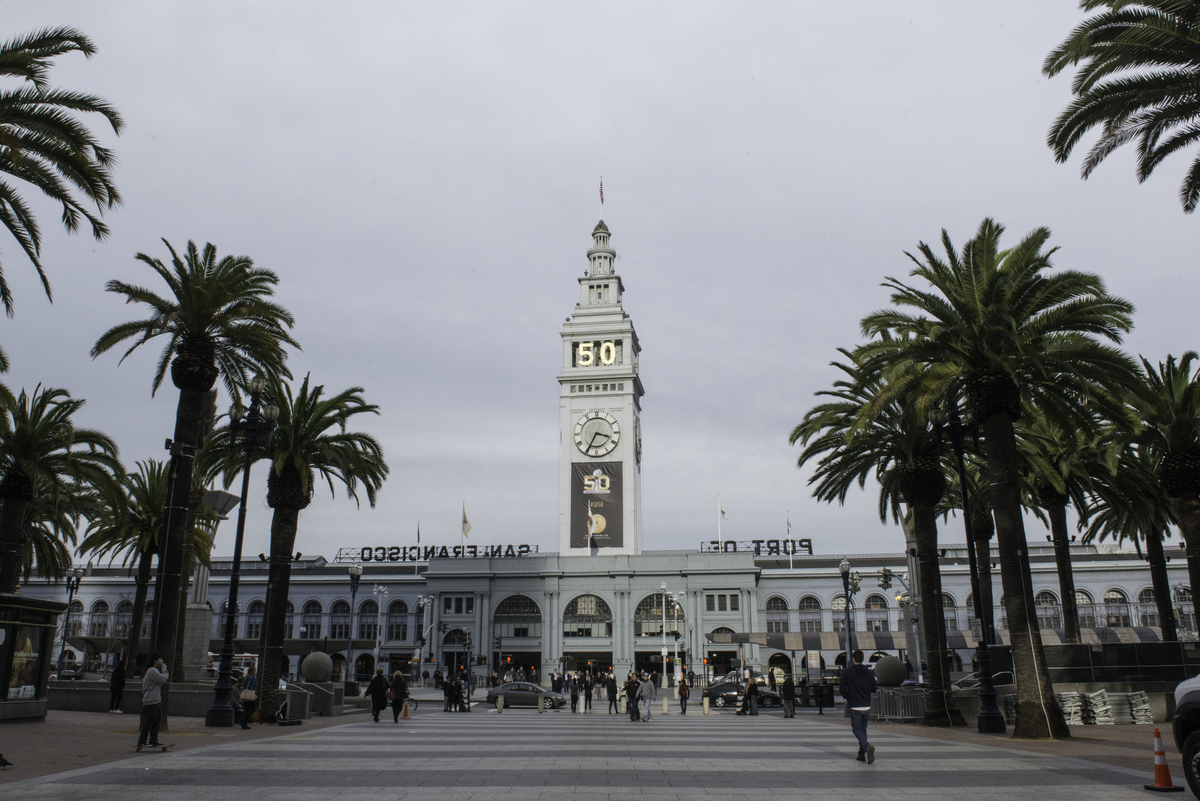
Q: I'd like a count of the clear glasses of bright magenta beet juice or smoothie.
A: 0